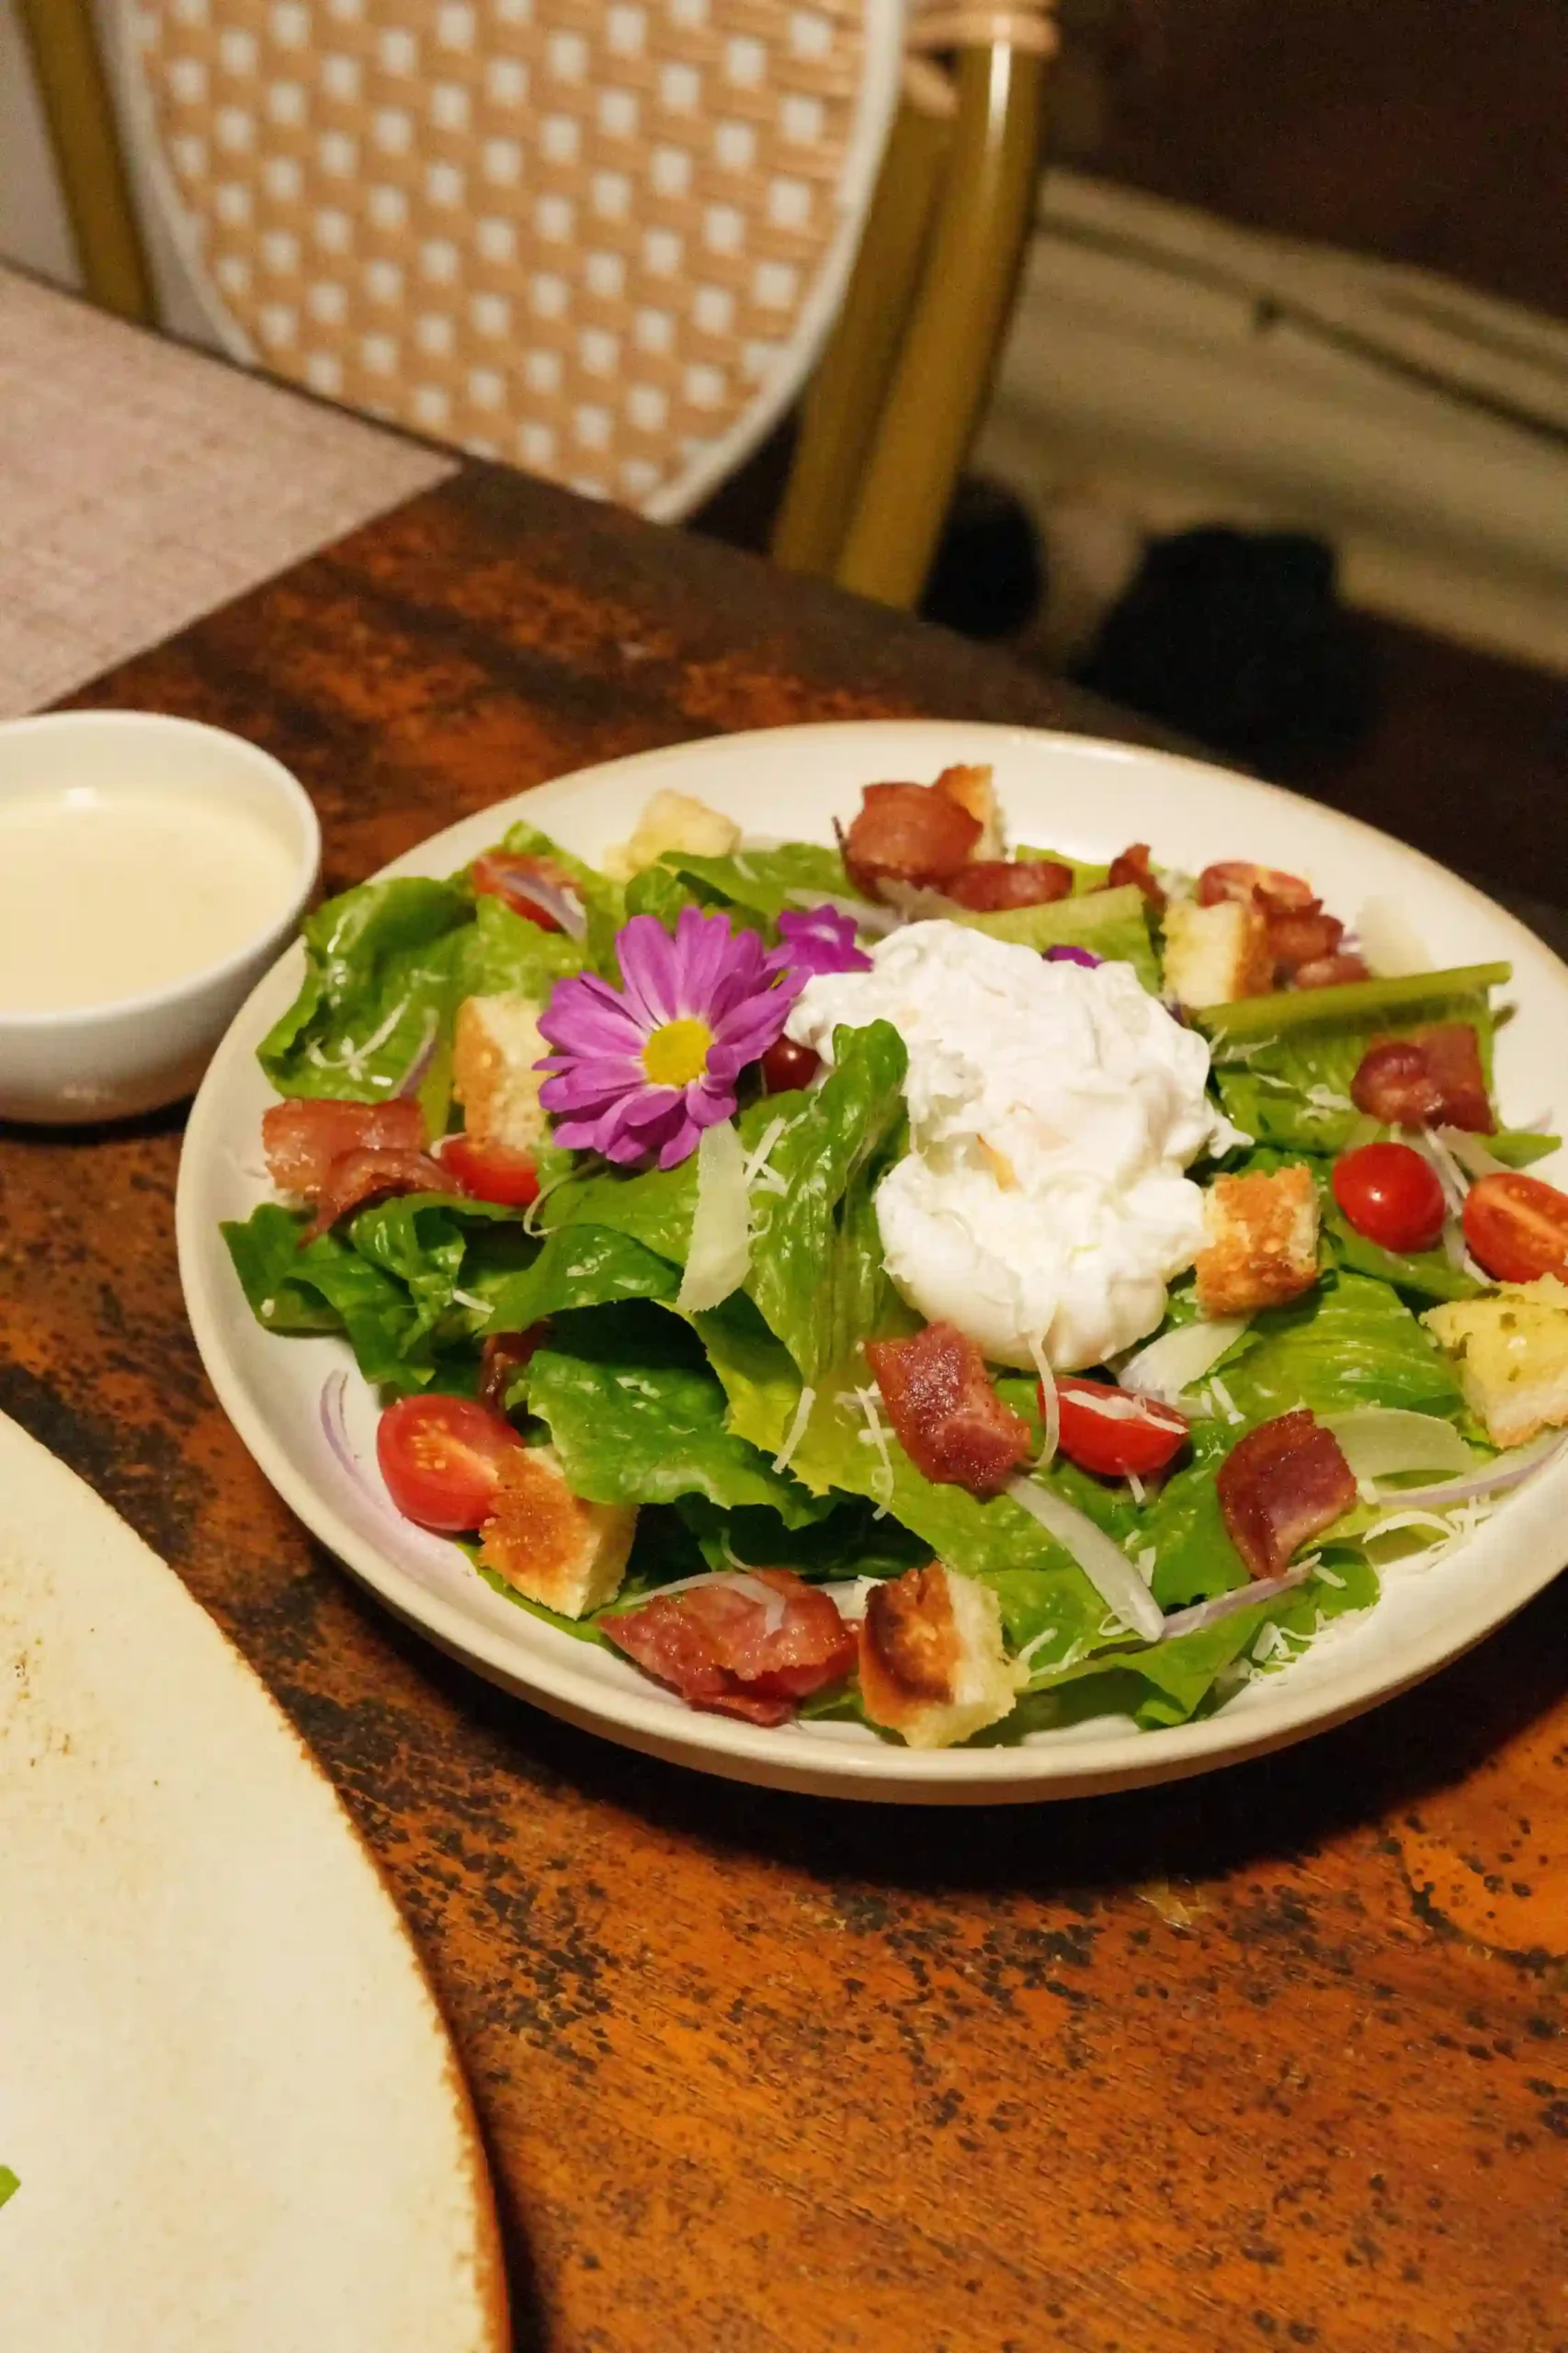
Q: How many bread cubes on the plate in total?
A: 8